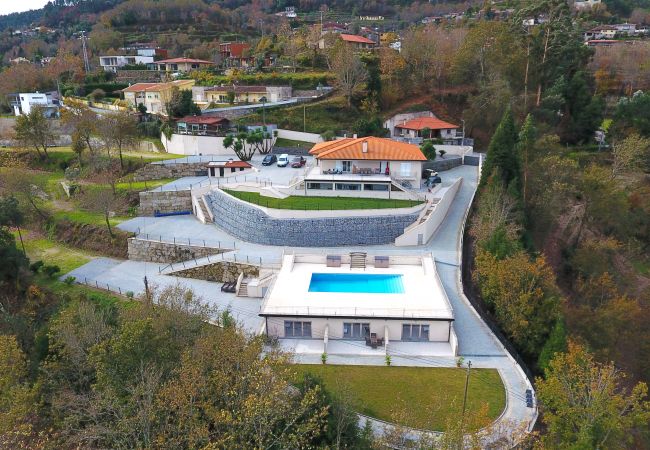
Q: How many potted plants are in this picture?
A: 3